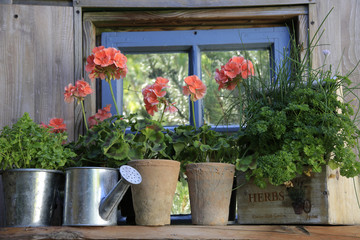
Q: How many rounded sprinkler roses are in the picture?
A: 1